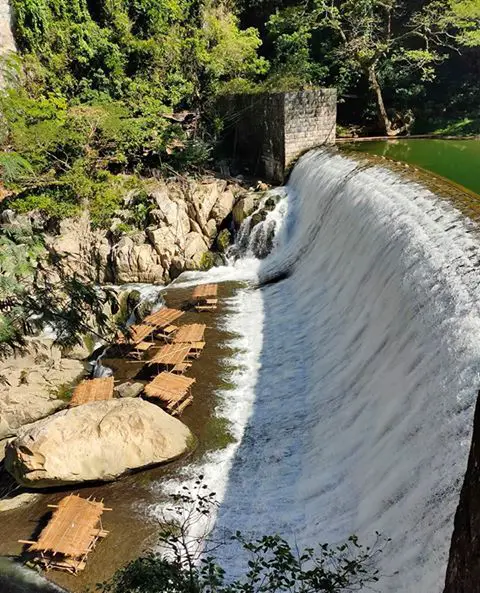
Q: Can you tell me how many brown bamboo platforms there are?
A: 8